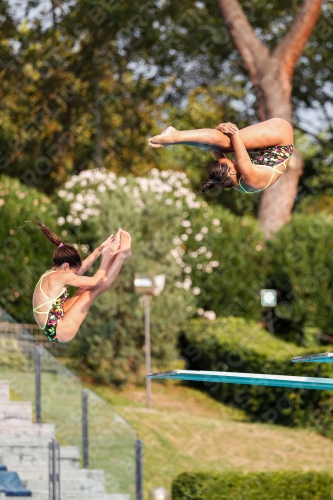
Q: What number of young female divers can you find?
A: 2